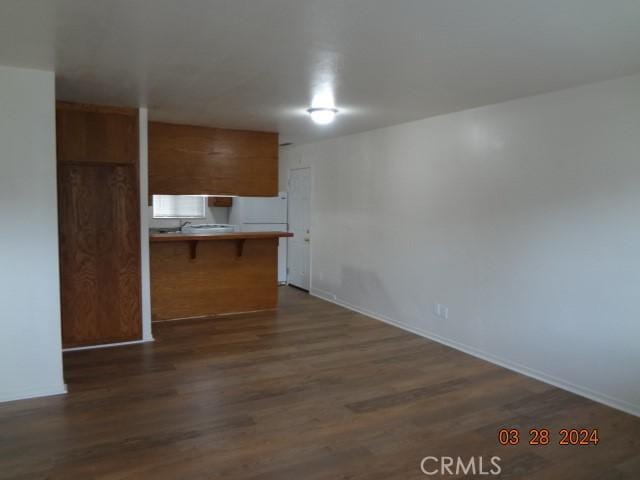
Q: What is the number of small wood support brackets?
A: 2